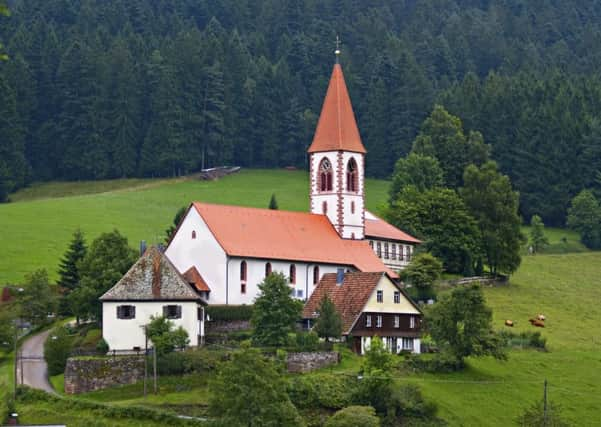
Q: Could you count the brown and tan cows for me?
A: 3